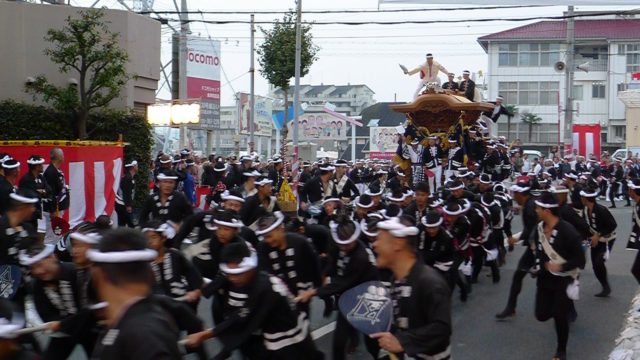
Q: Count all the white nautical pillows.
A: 0